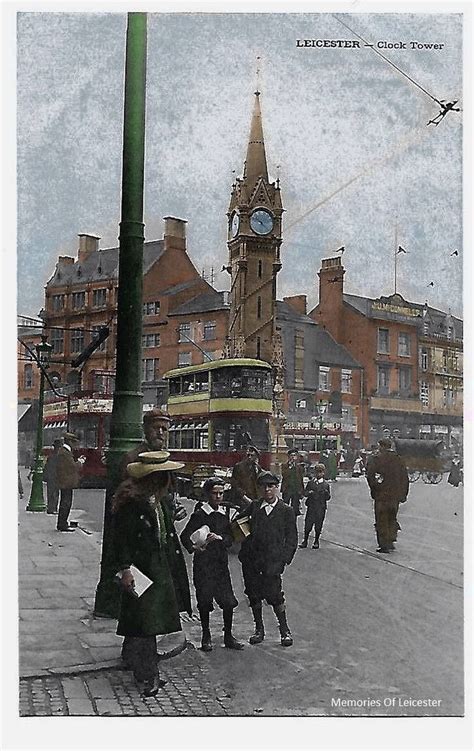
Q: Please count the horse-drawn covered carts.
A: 1